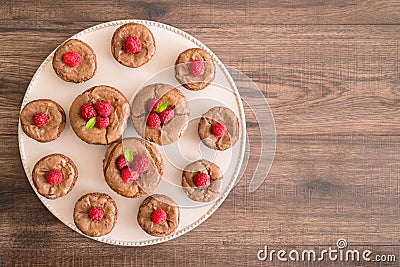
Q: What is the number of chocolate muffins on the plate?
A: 12